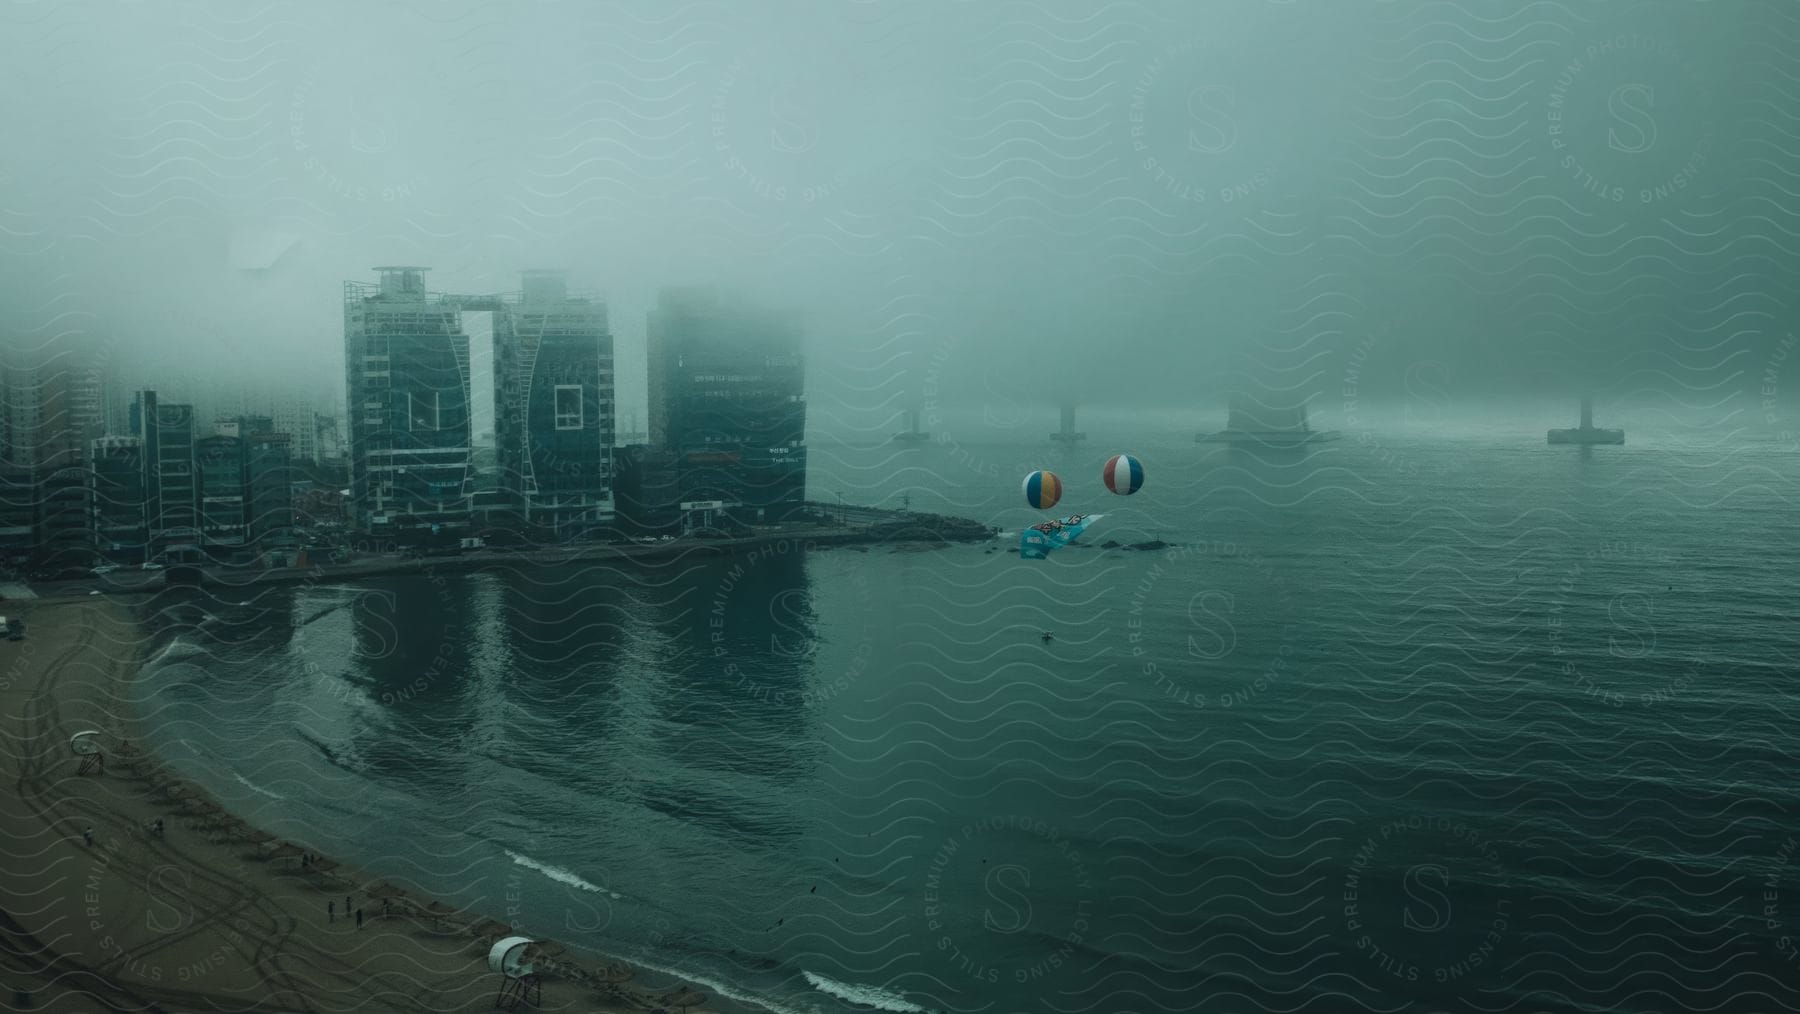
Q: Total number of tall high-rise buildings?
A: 3